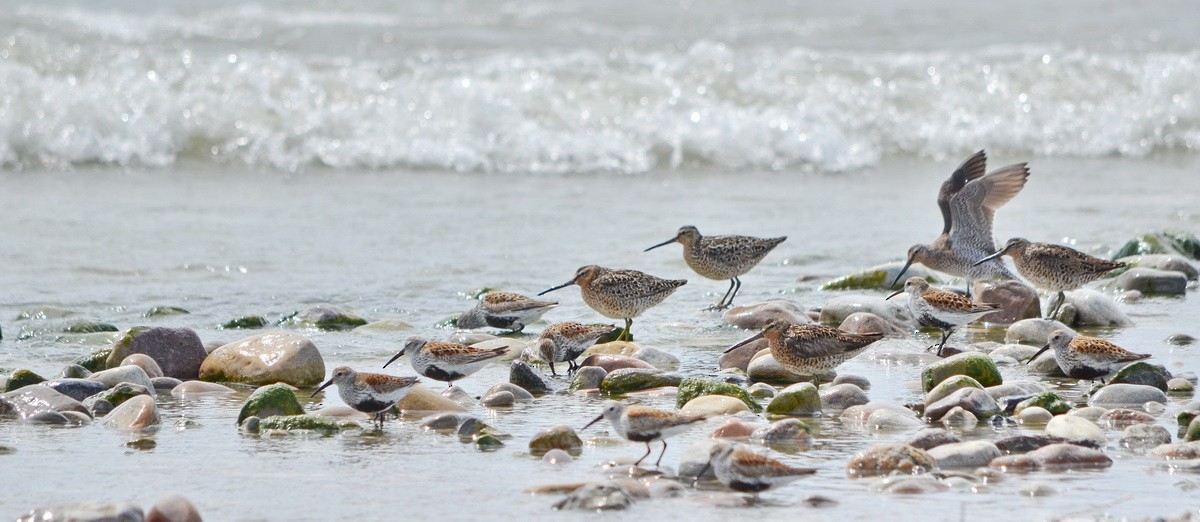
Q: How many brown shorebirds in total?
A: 13